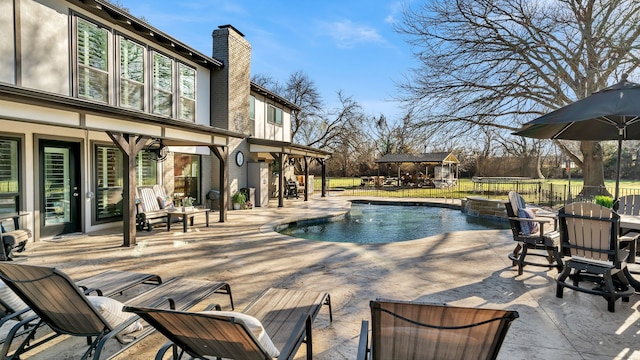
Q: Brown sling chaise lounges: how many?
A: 4